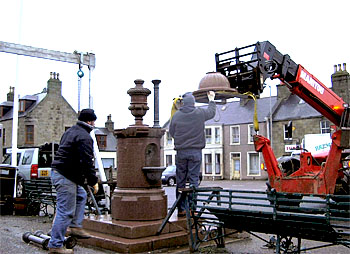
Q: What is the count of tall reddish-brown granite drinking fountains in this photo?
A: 1